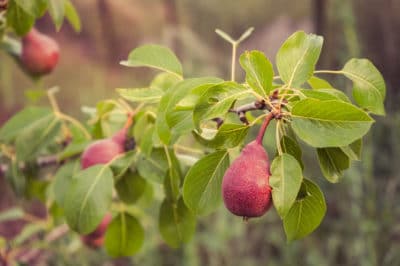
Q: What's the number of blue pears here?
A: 0